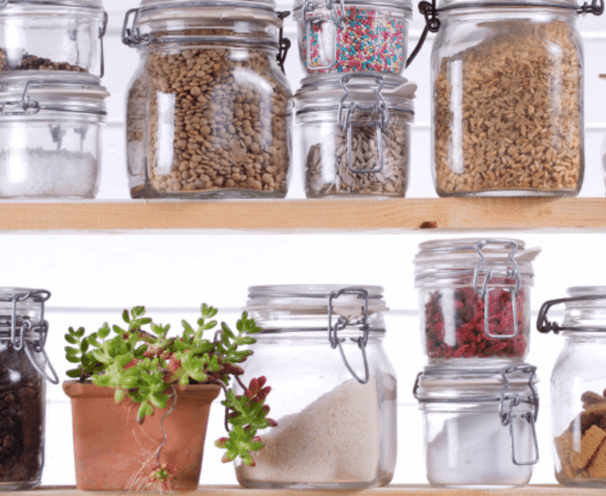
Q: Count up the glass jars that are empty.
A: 0